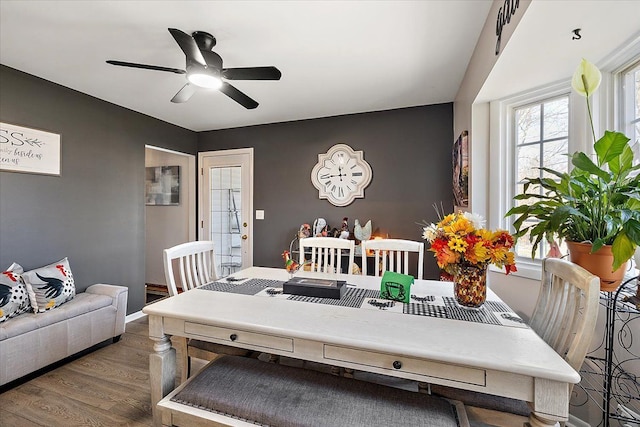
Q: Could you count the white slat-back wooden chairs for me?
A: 4